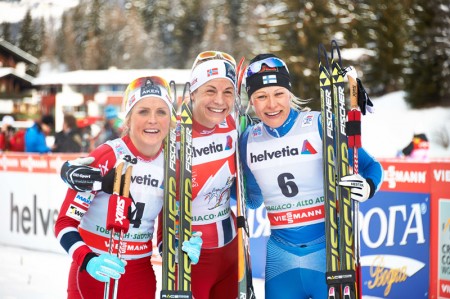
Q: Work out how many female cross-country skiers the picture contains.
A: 3